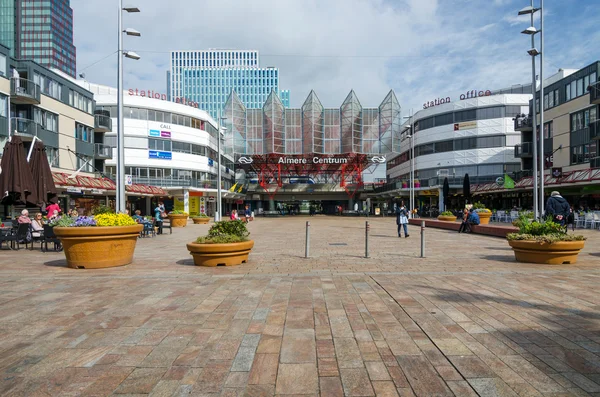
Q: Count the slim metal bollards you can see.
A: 3